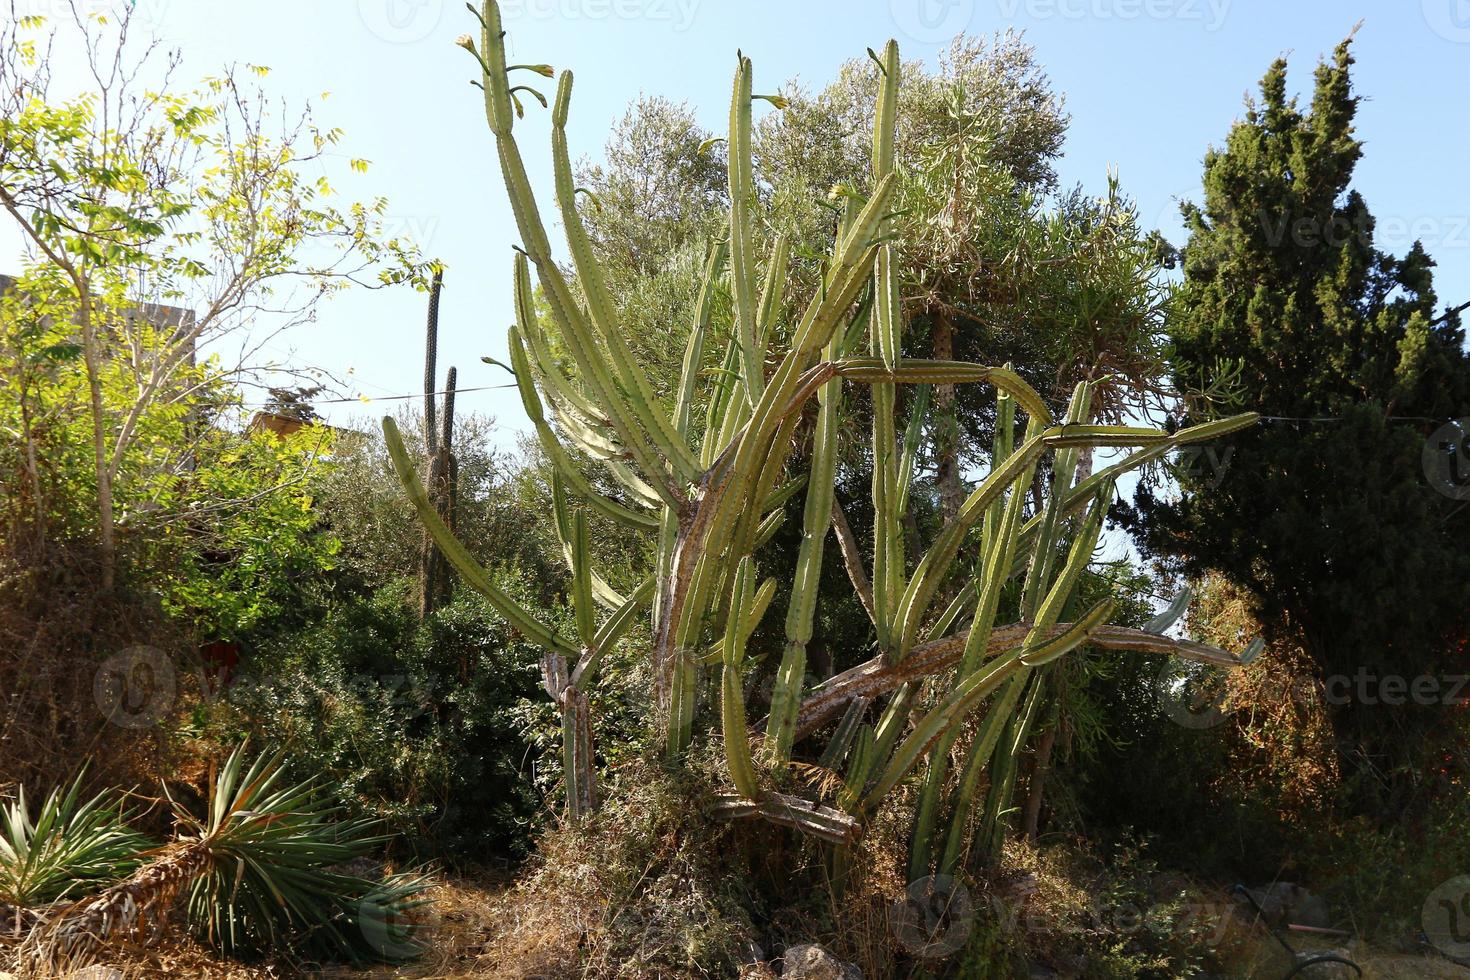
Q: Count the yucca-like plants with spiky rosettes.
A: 2